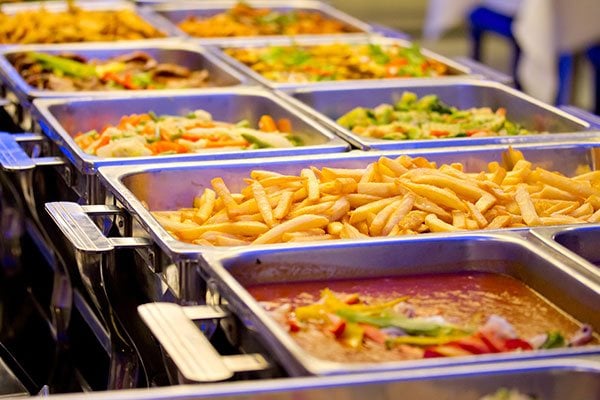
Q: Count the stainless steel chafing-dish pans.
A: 10